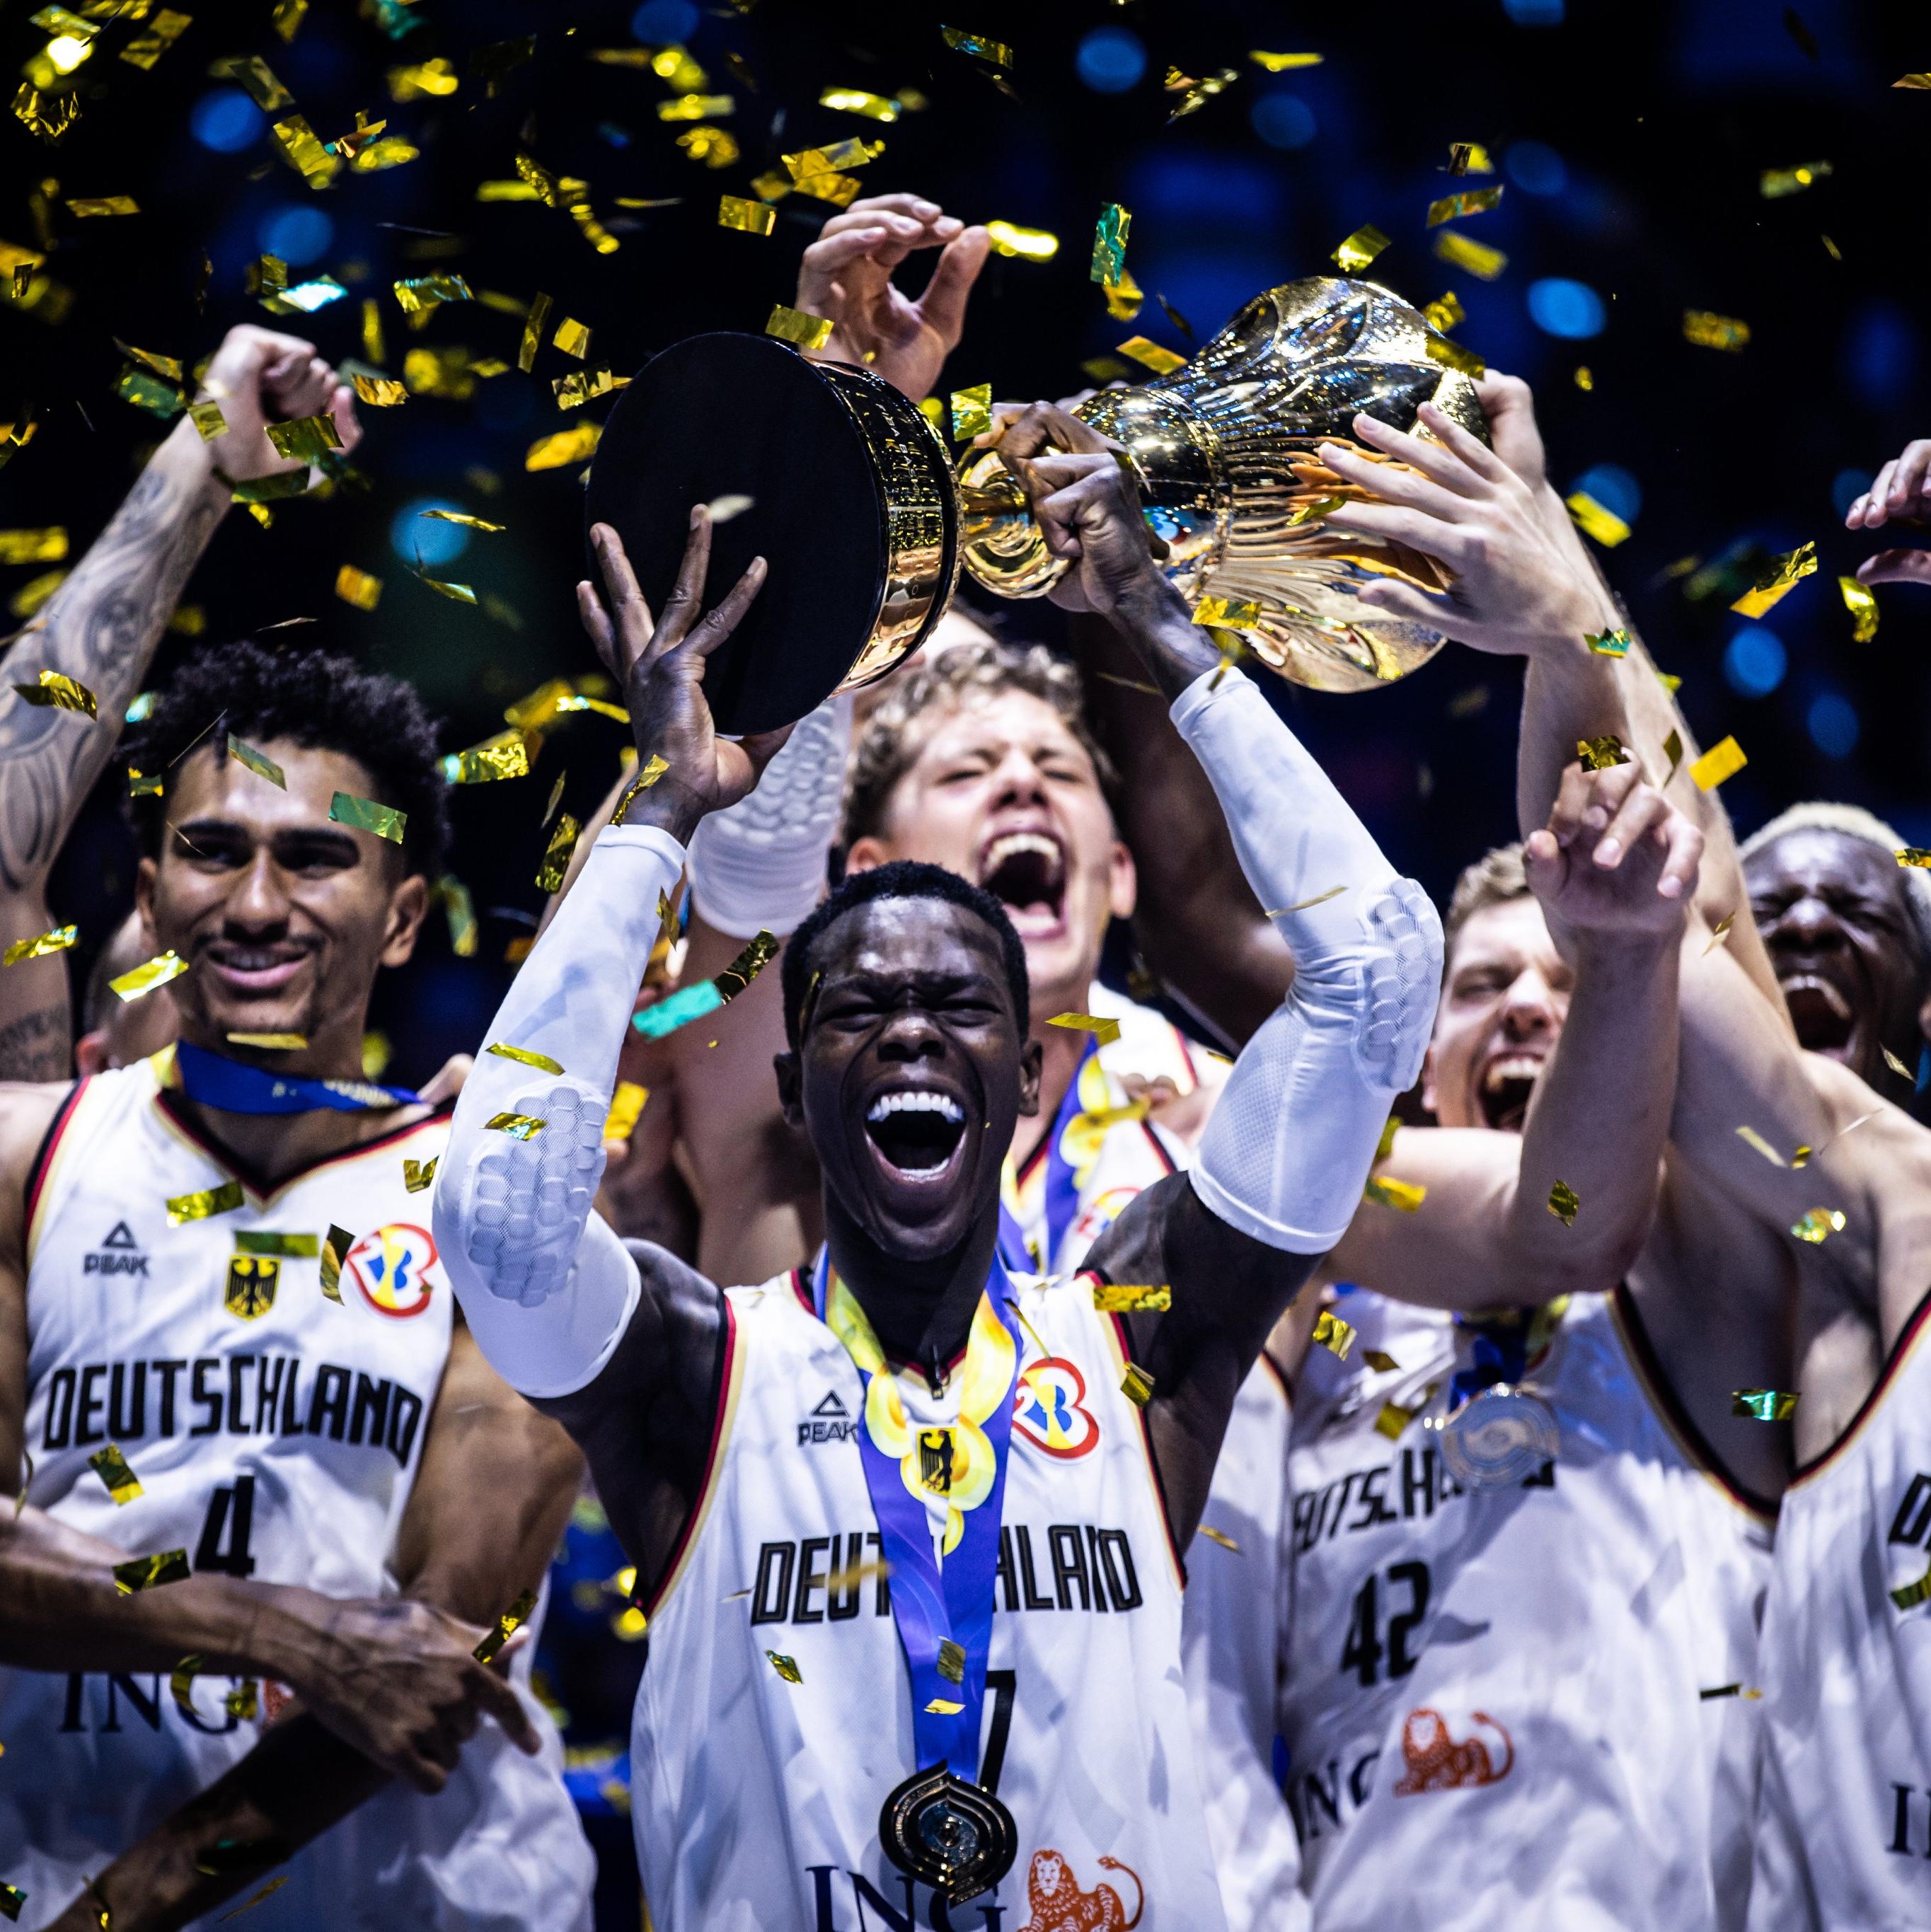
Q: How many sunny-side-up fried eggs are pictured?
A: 0